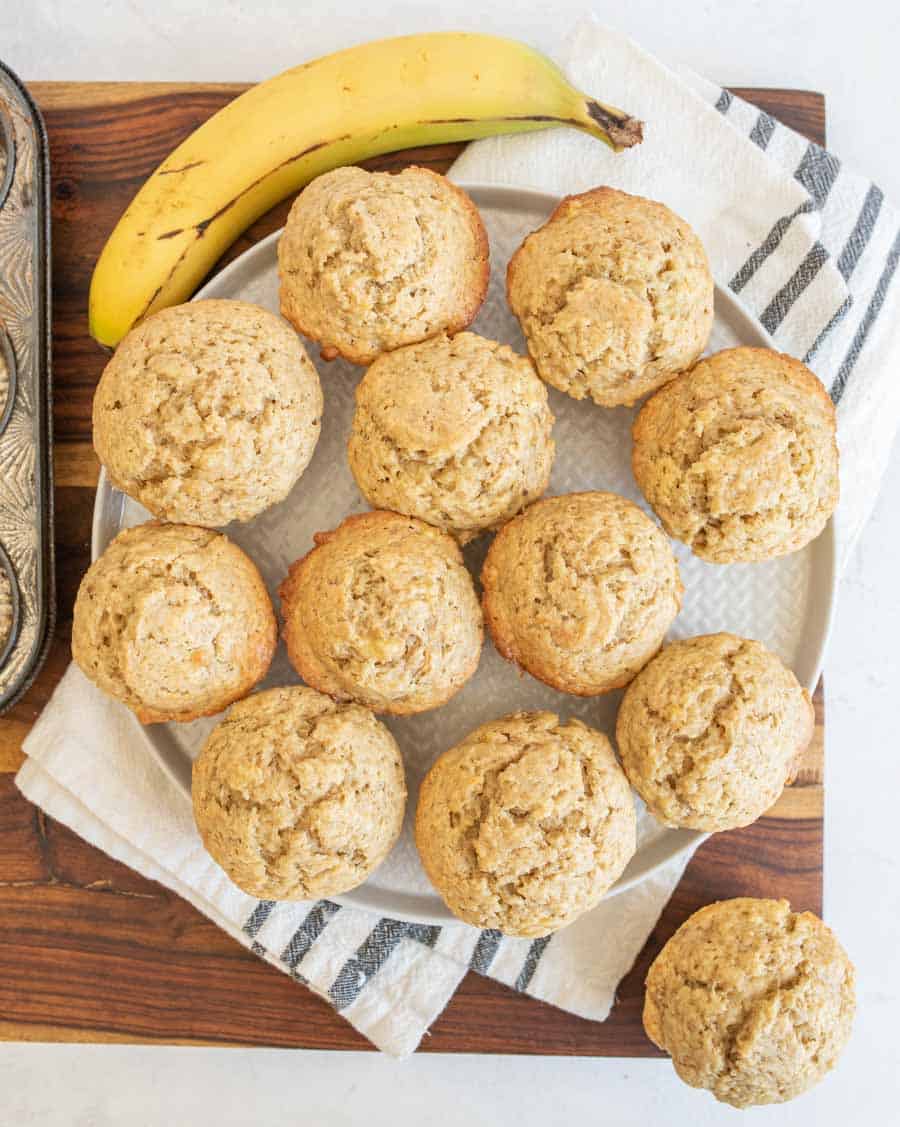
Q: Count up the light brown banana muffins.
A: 12